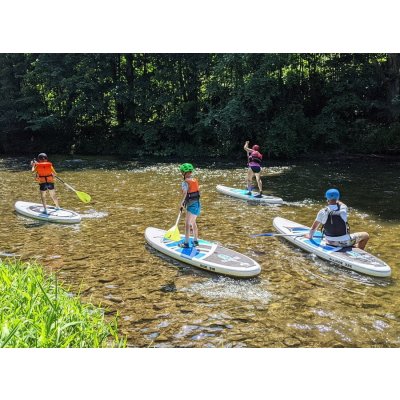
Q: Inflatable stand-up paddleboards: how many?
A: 4